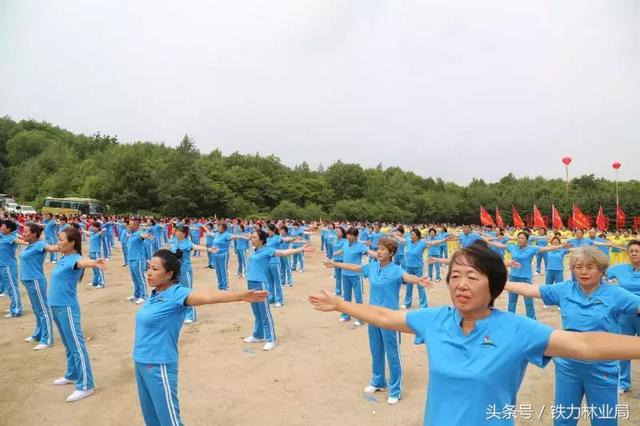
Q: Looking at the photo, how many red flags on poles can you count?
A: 8